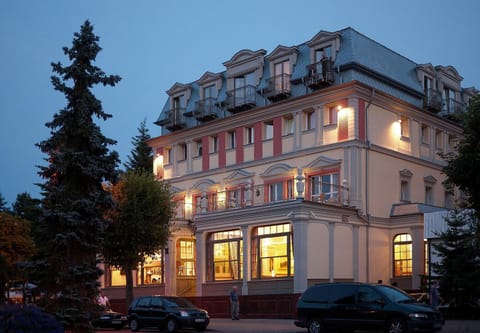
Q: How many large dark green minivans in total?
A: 1